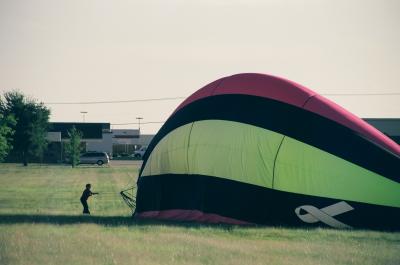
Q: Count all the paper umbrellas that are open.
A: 0